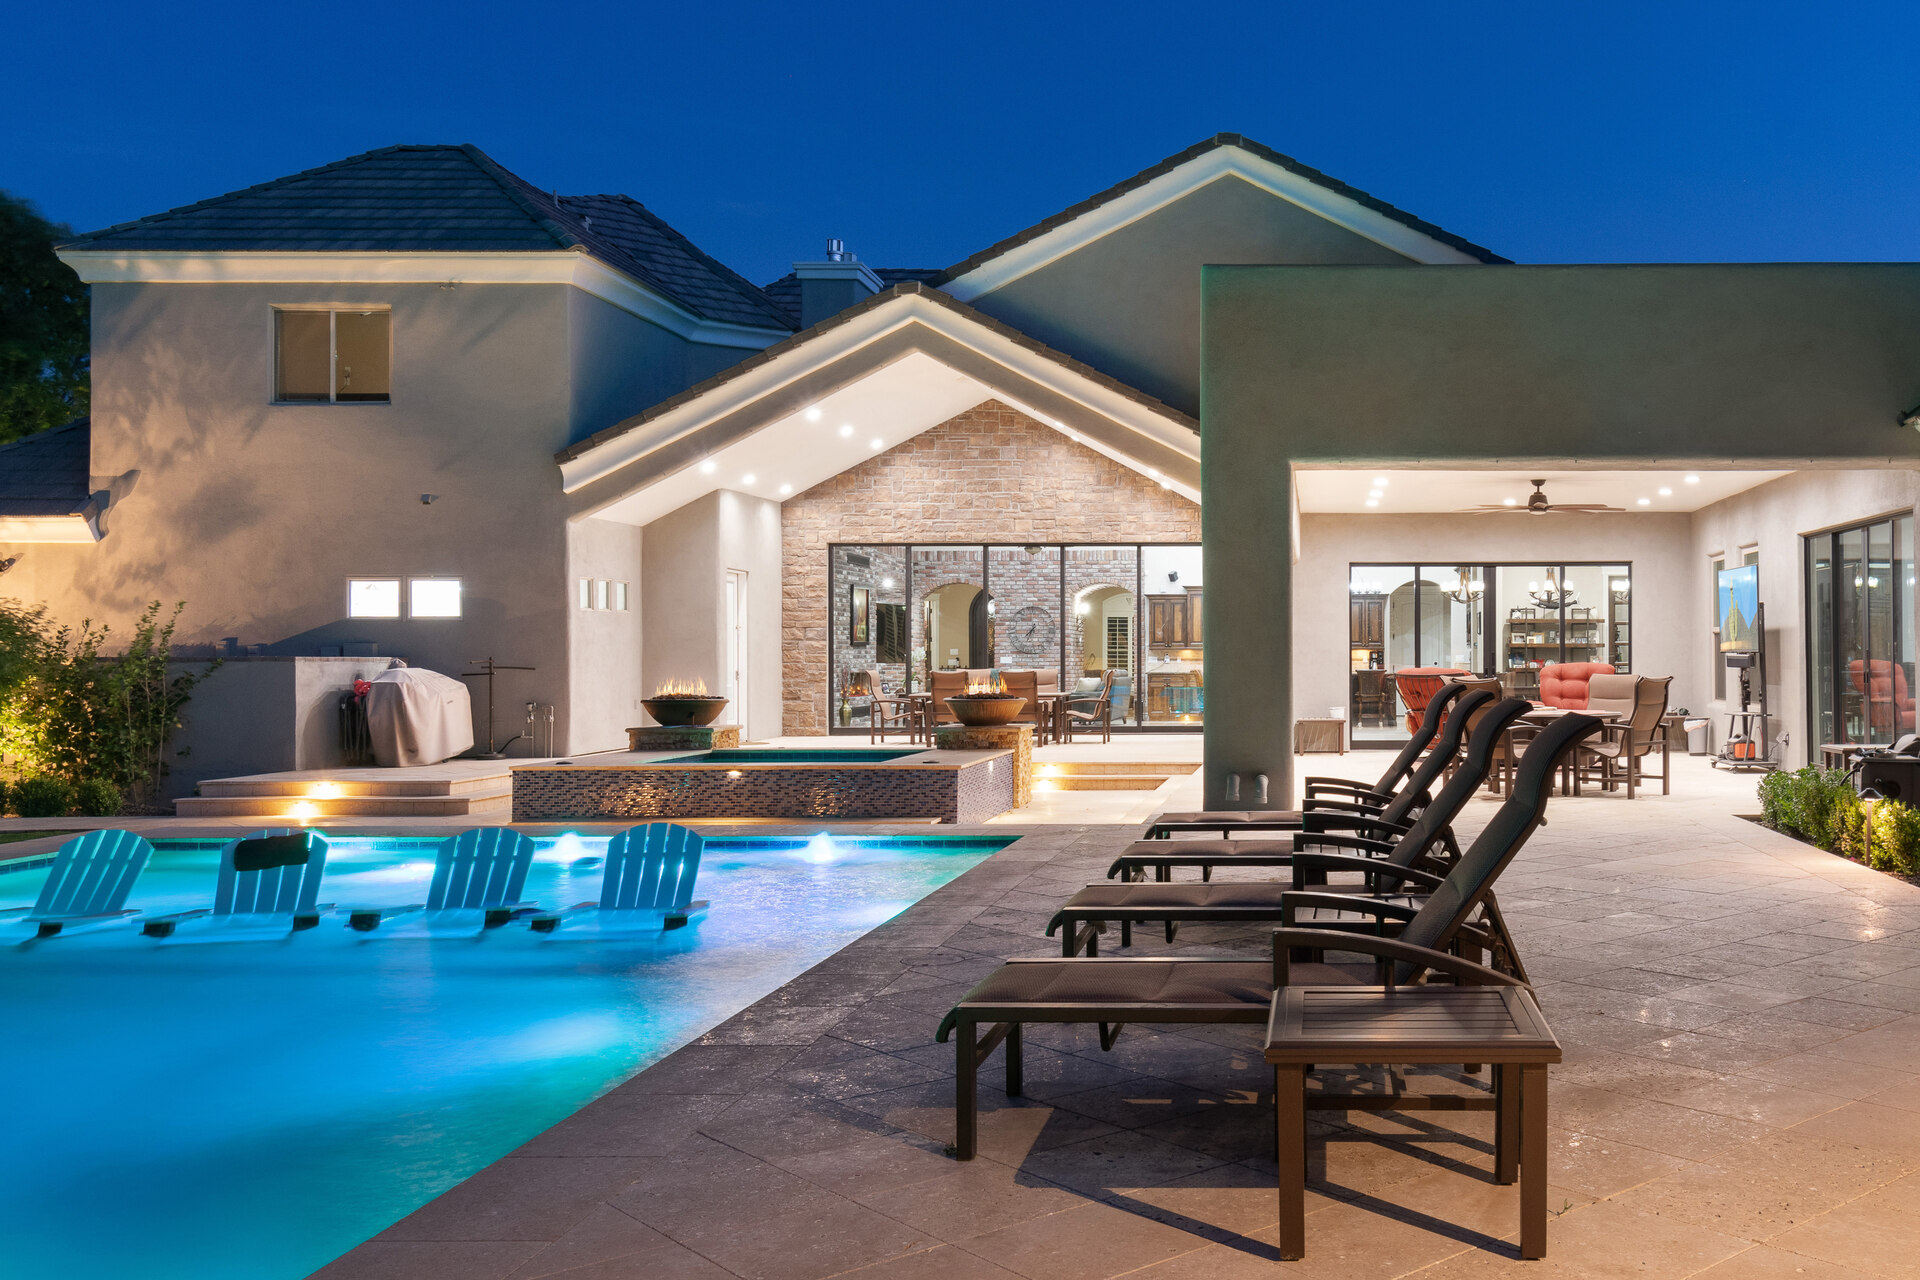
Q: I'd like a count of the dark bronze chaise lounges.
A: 4